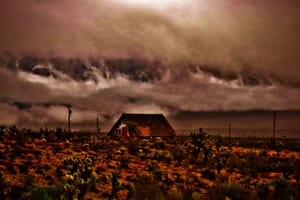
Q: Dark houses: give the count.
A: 1